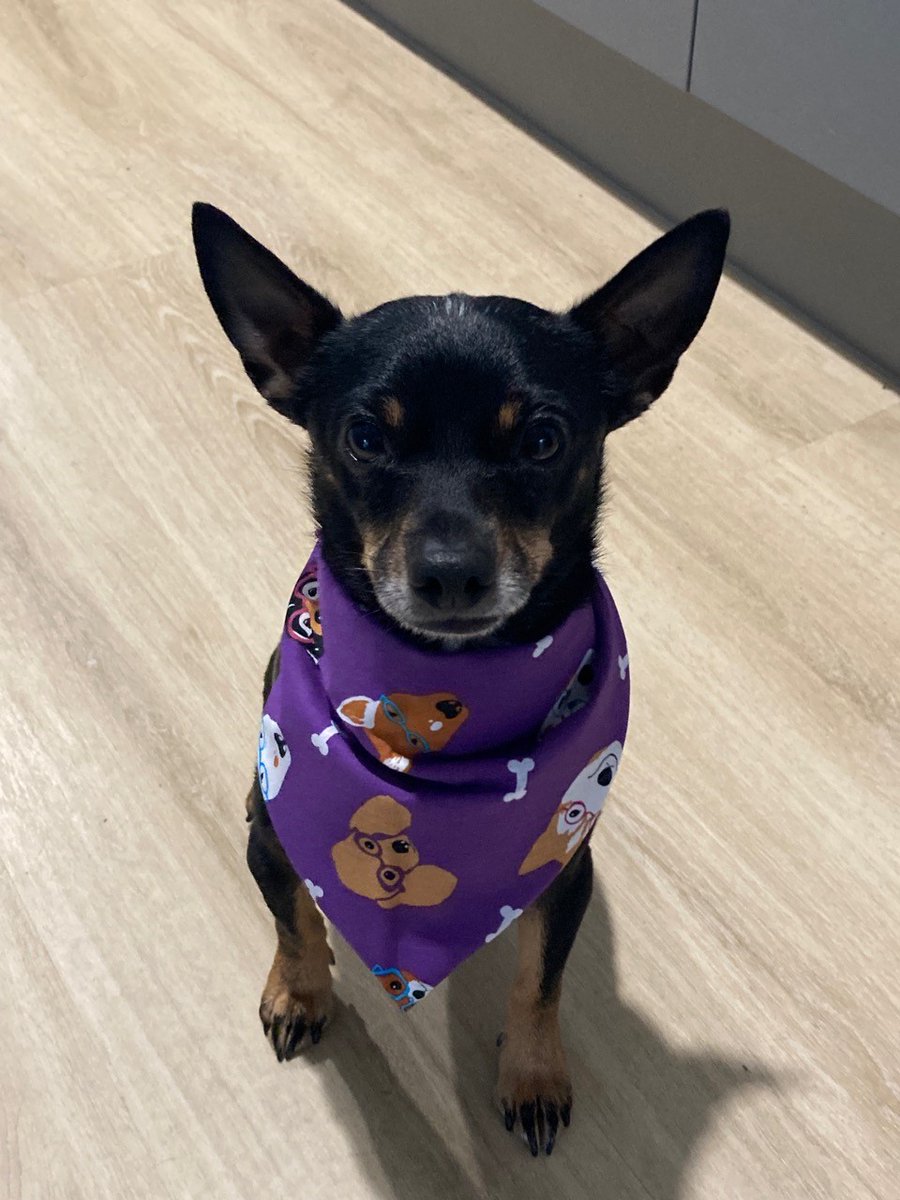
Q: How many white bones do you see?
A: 6